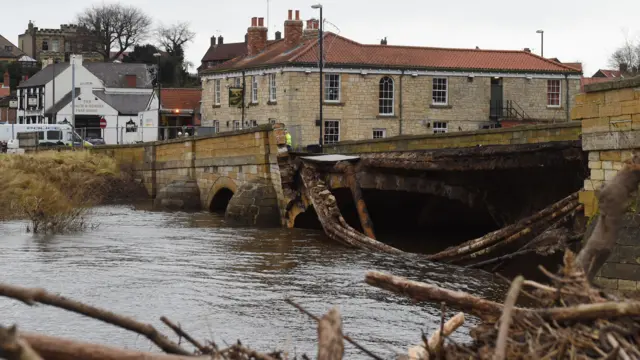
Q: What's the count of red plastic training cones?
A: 0